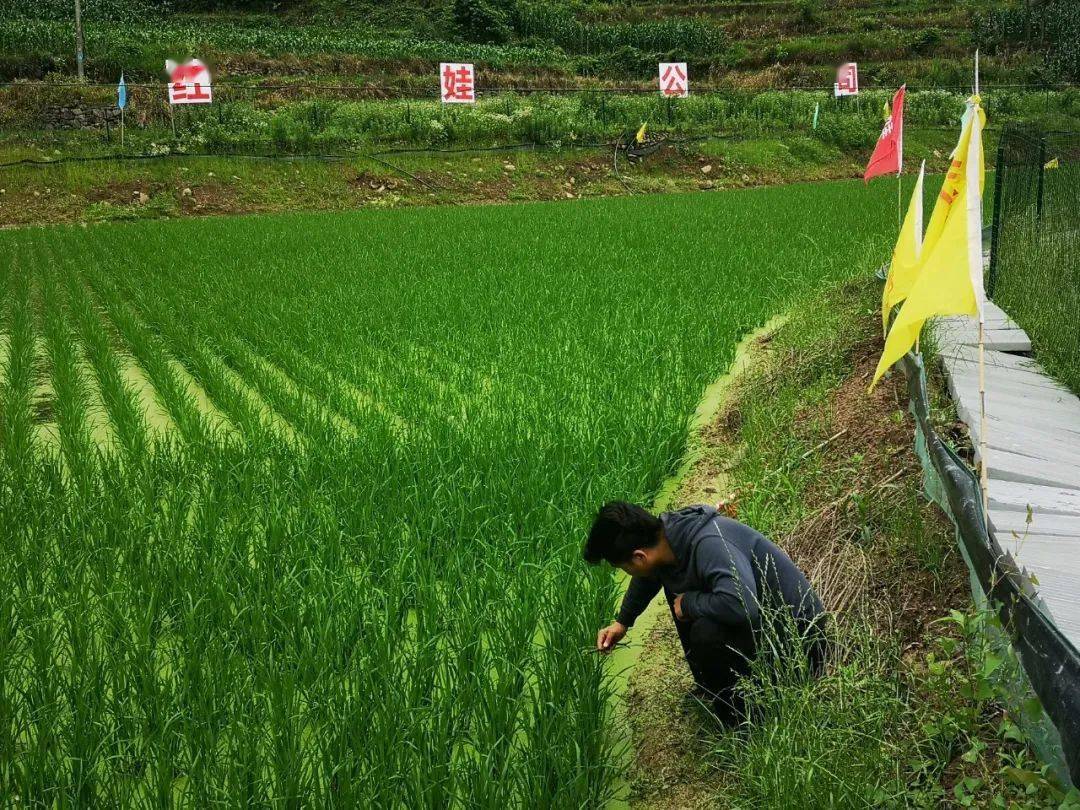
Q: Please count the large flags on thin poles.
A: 3